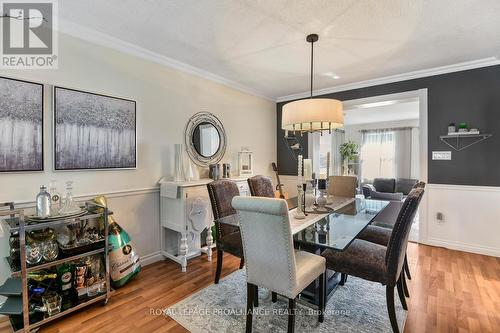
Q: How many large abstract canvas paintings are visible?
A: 2